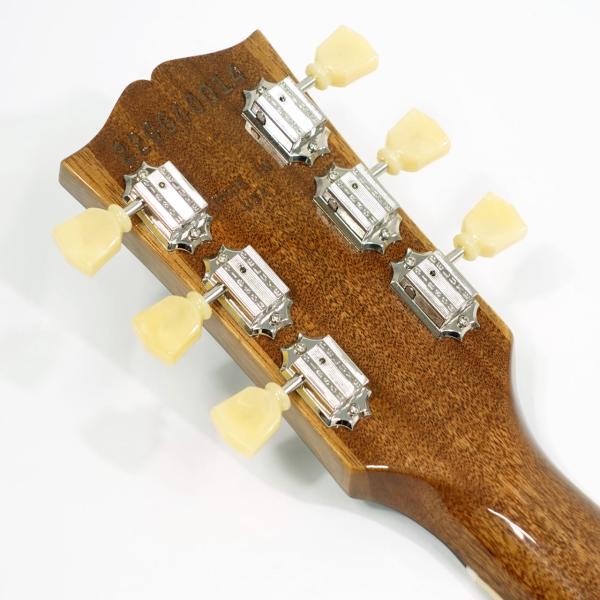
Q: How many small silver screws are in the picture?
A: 12